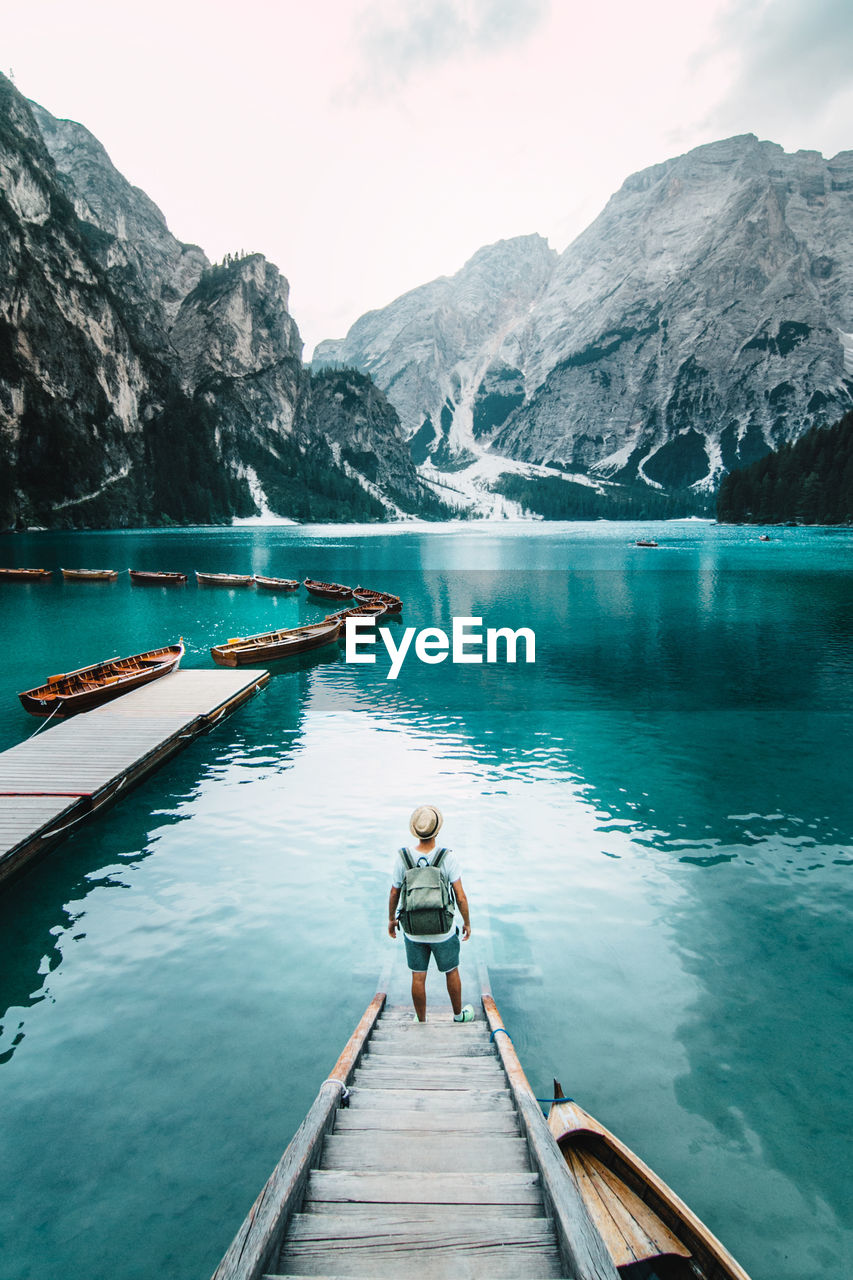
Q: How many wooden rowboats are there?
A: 11